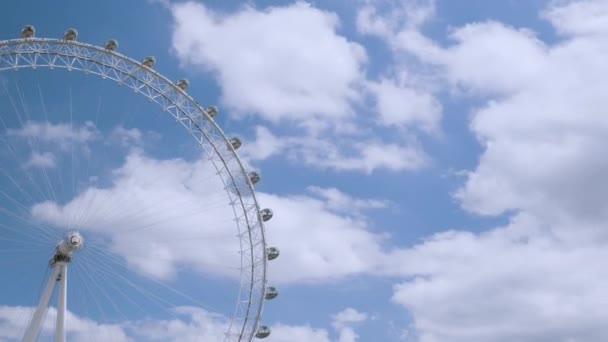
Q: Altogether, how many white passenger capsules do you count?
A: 12